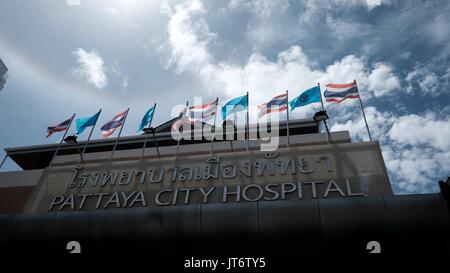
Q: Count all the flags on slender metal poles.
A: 10